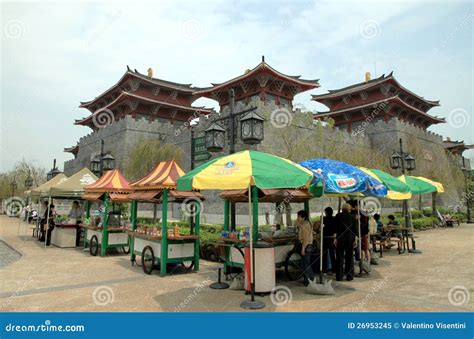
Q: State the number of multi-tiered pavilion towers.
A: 3